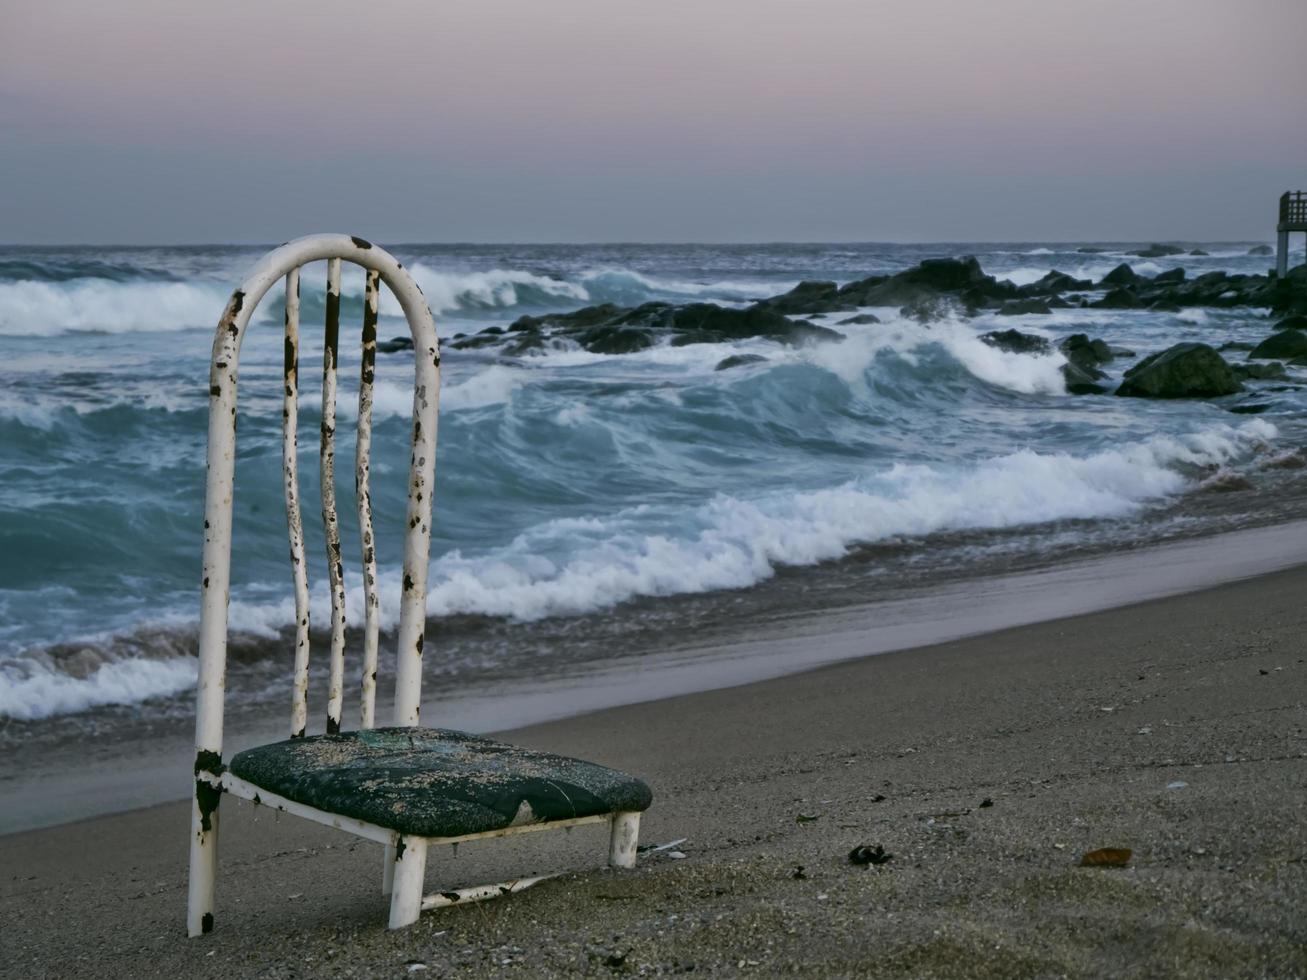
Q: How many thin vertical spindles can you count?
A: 3